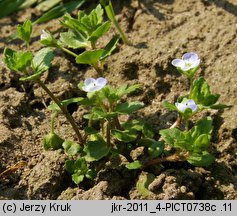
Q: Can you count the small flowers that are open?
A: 3